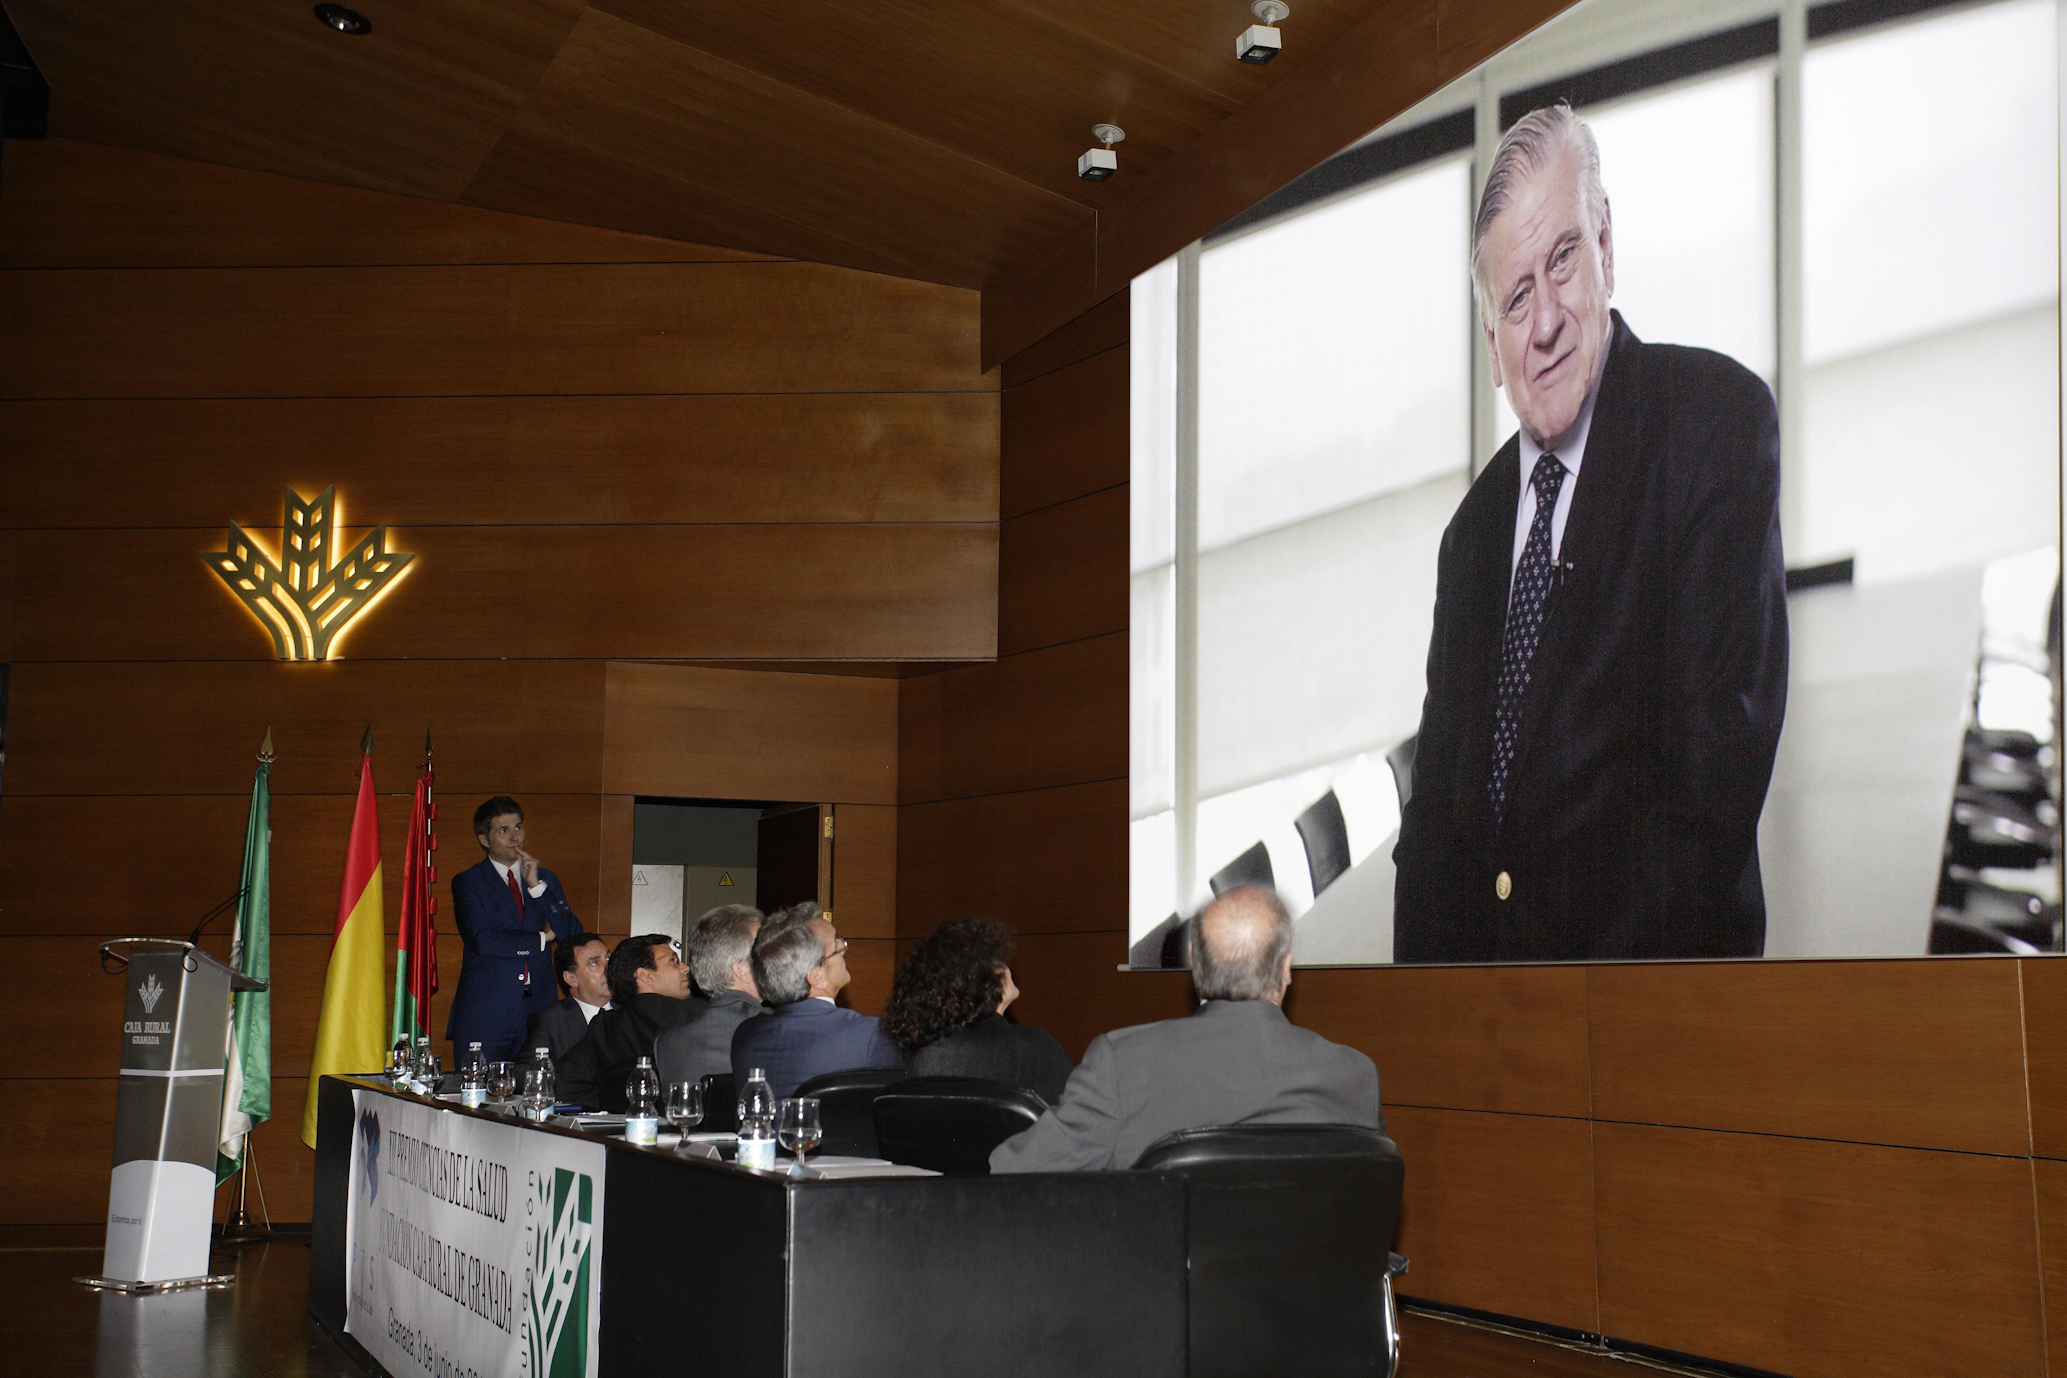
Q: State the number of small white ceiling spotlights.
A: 2